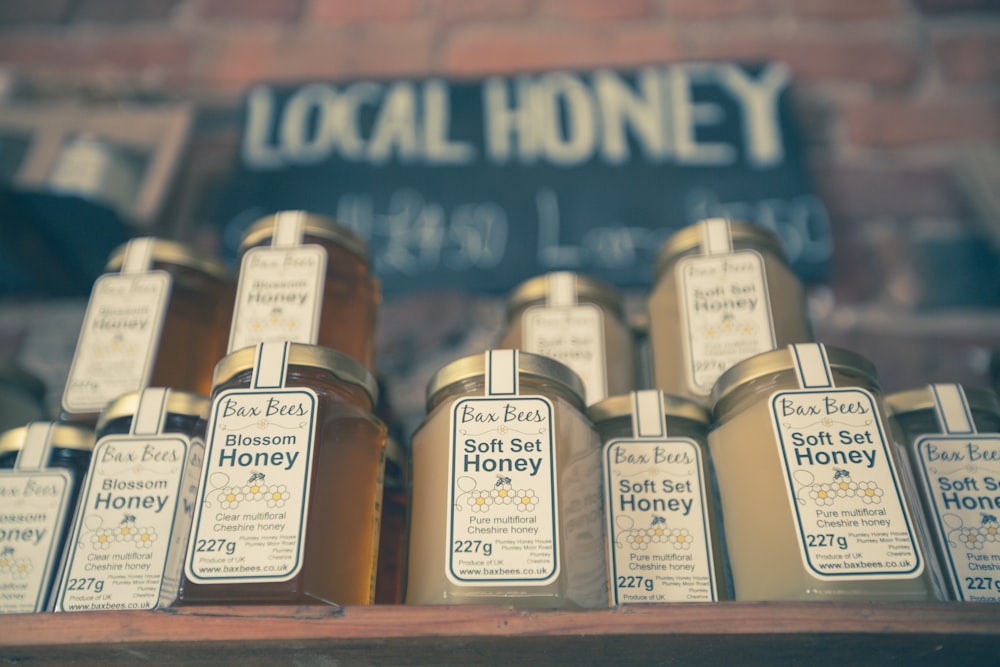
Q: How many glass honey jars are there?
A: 11